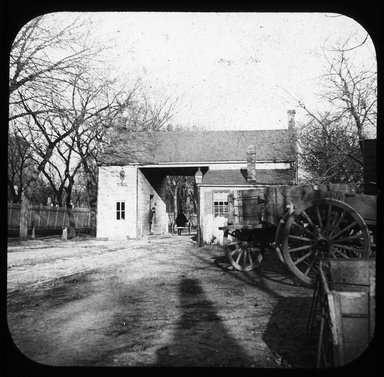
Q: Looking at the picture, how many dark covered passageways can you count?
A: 1